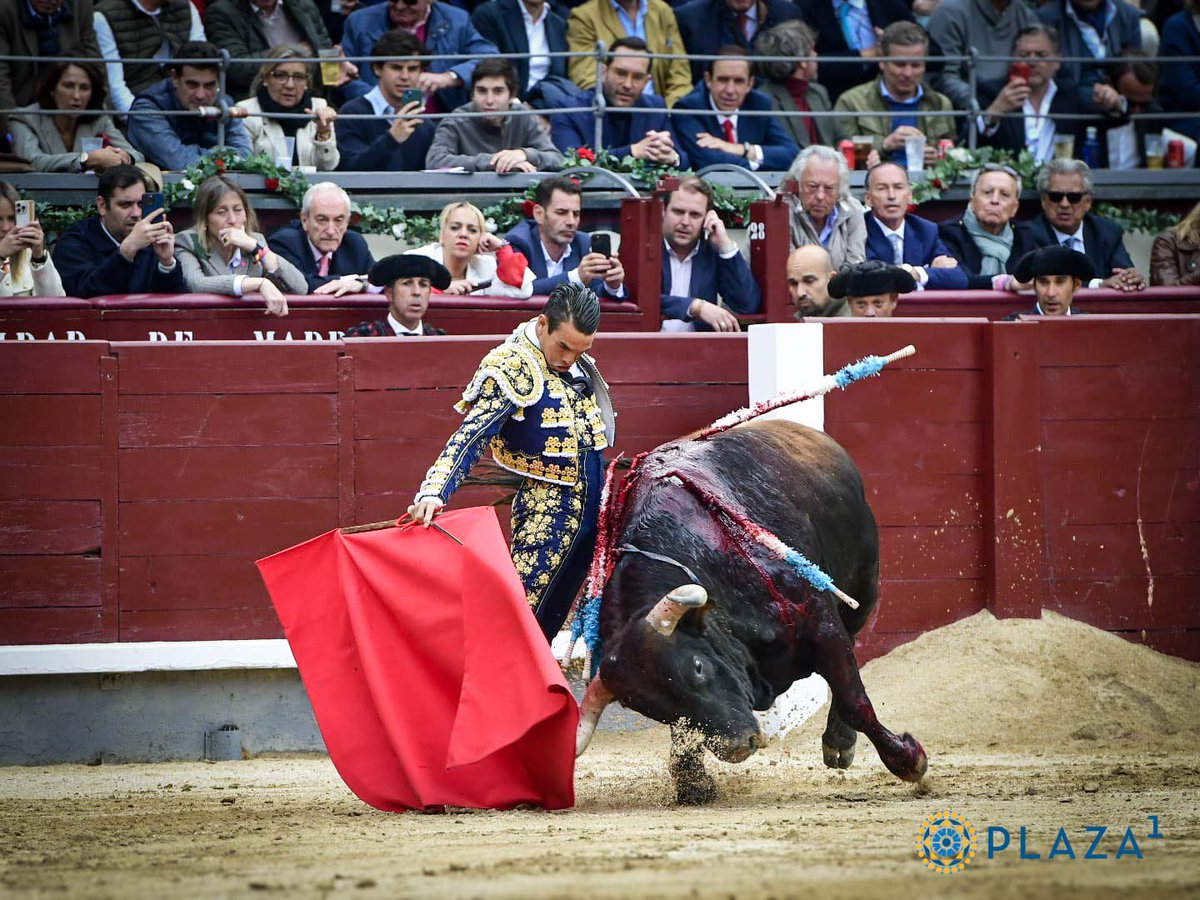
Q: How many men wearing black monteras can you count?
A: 3